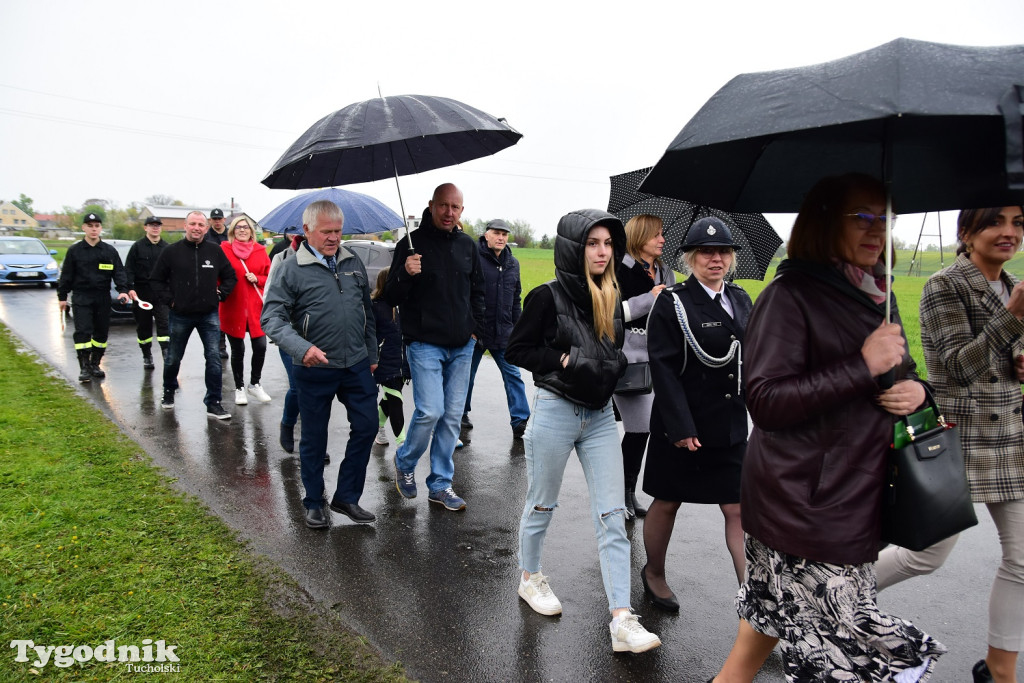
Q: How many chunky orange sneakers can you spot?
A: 0